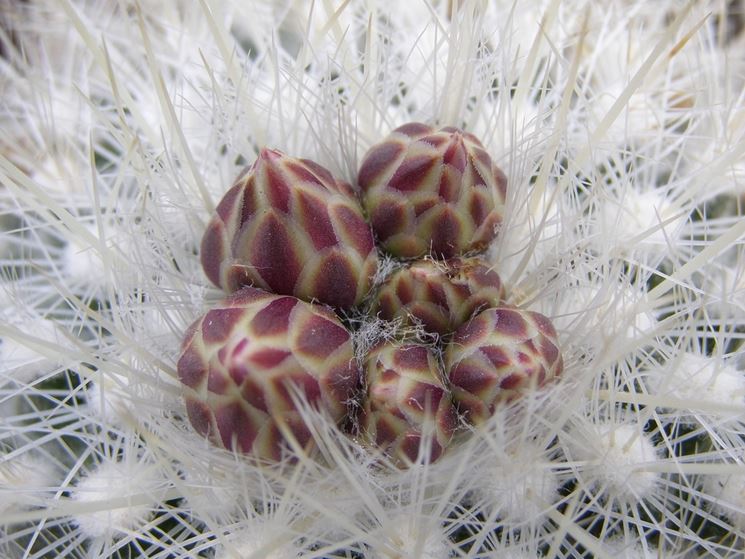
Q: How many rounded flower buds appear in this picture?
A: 6